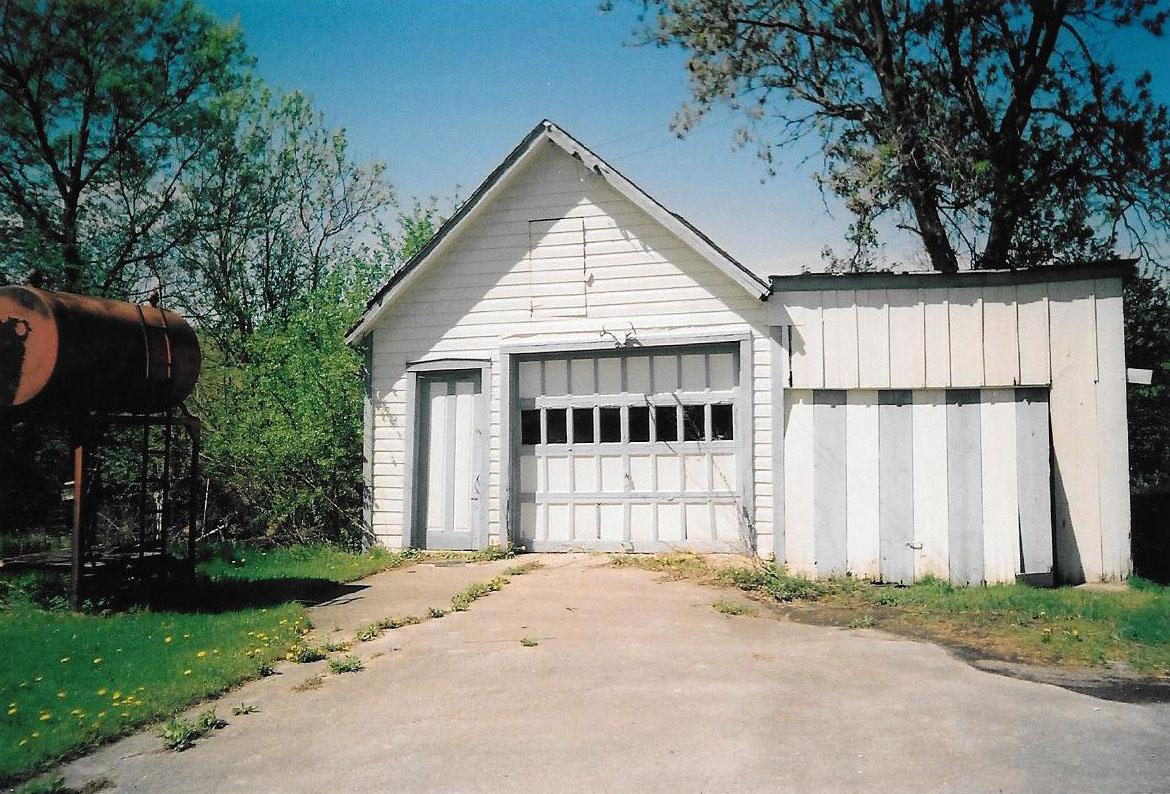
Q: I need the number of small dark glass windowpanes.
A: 8